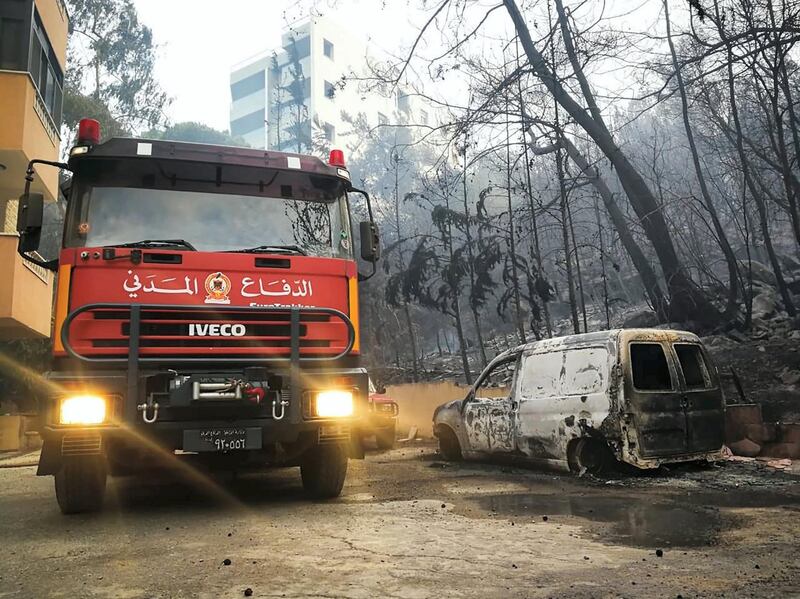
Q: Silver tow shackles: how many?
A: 2